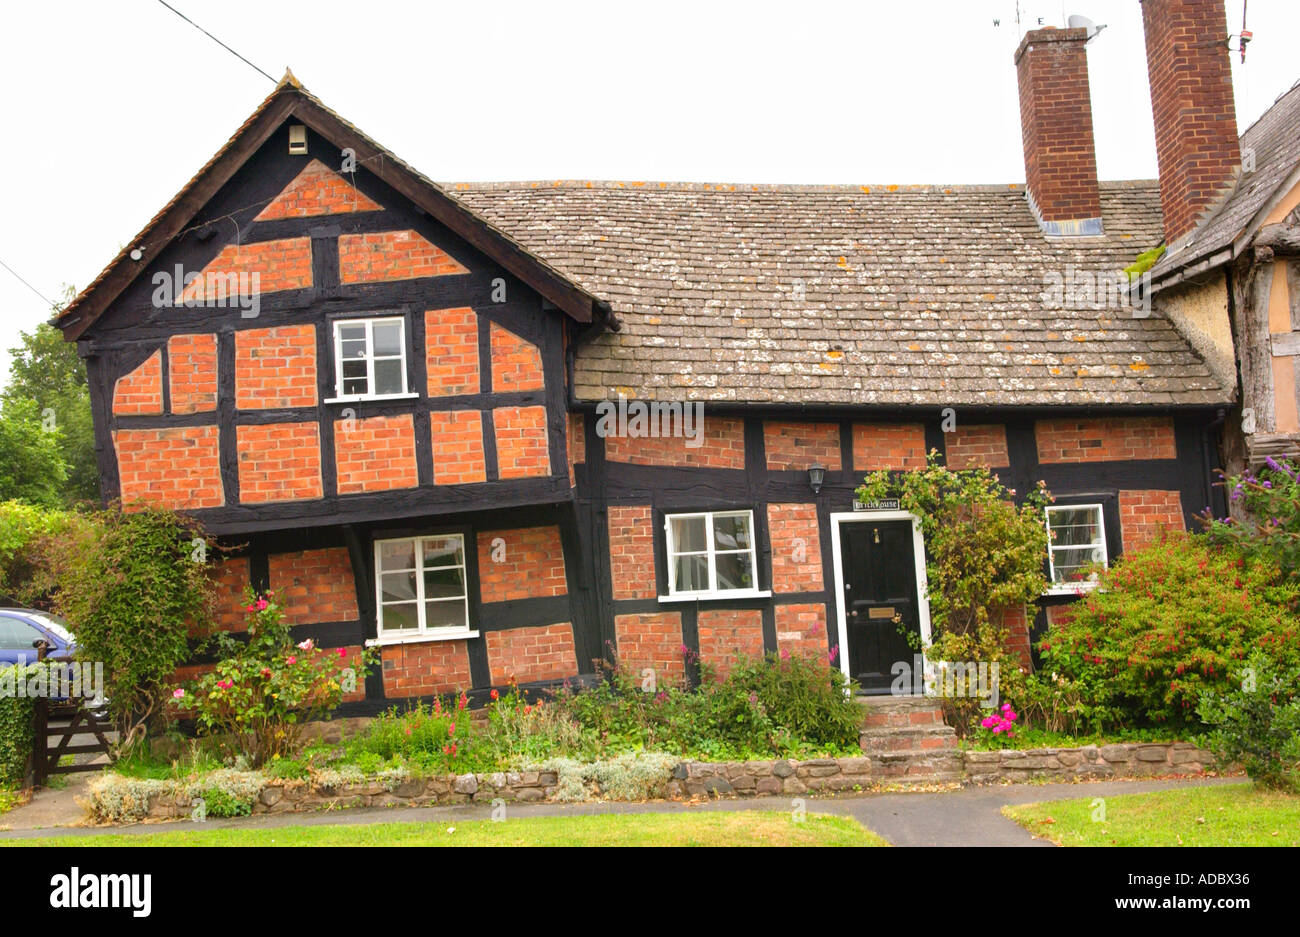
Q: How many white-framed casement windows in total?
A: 4